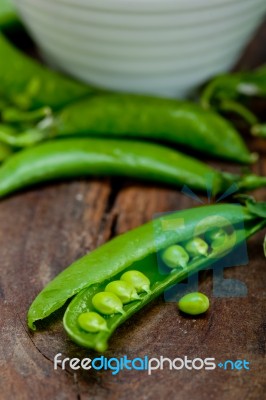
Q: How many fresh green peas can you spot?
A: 8